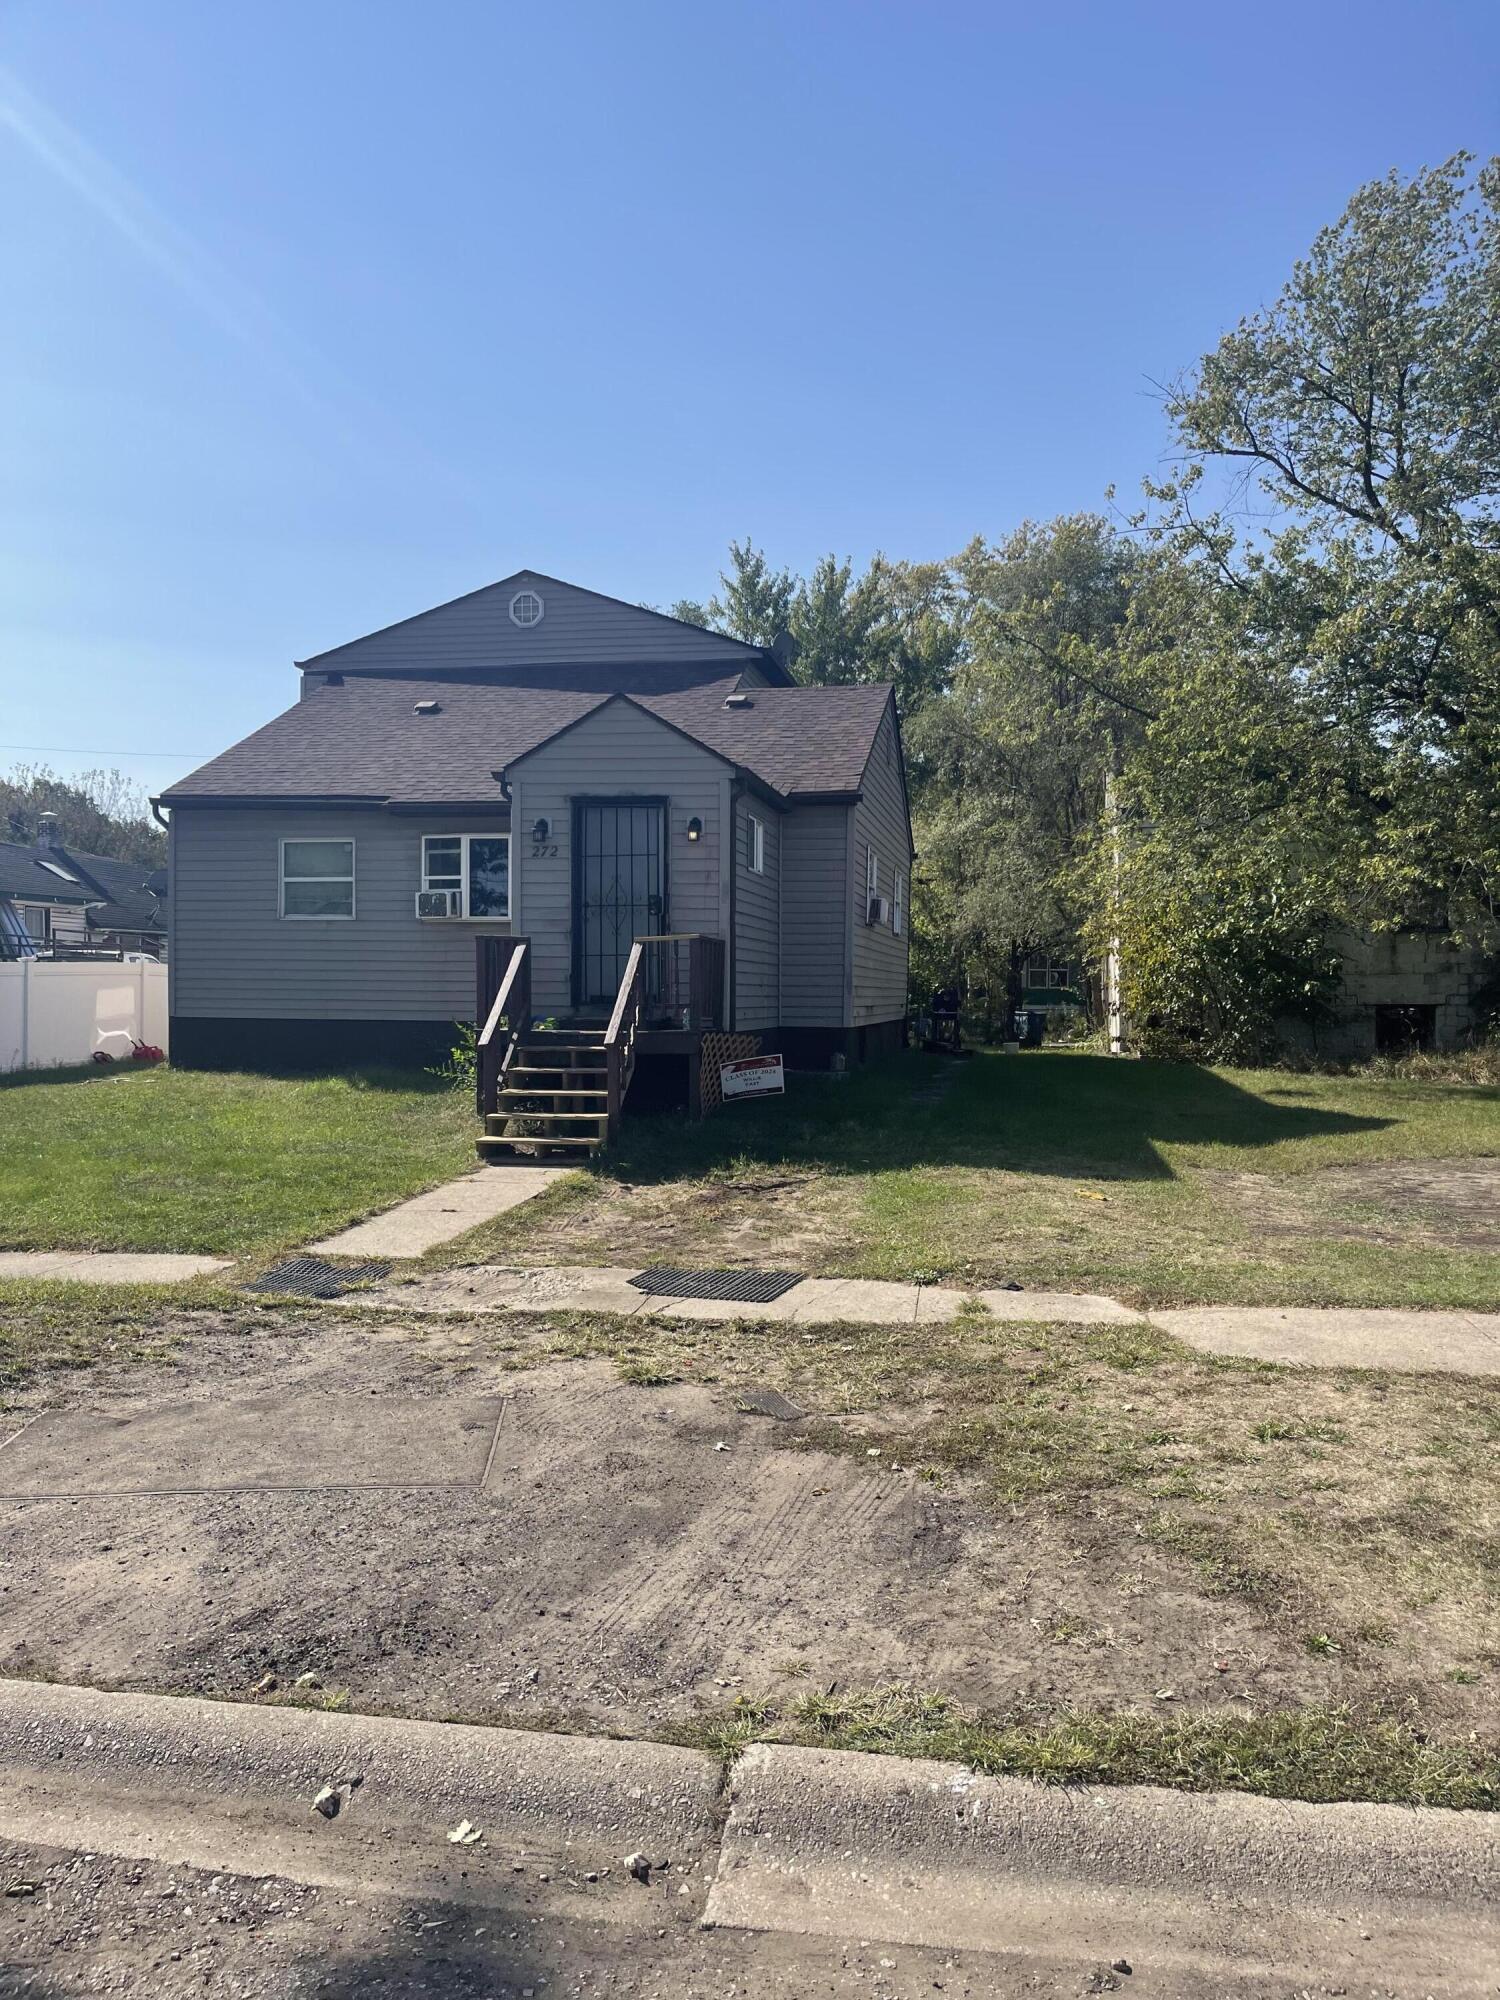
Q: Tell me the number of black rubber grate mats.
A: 2